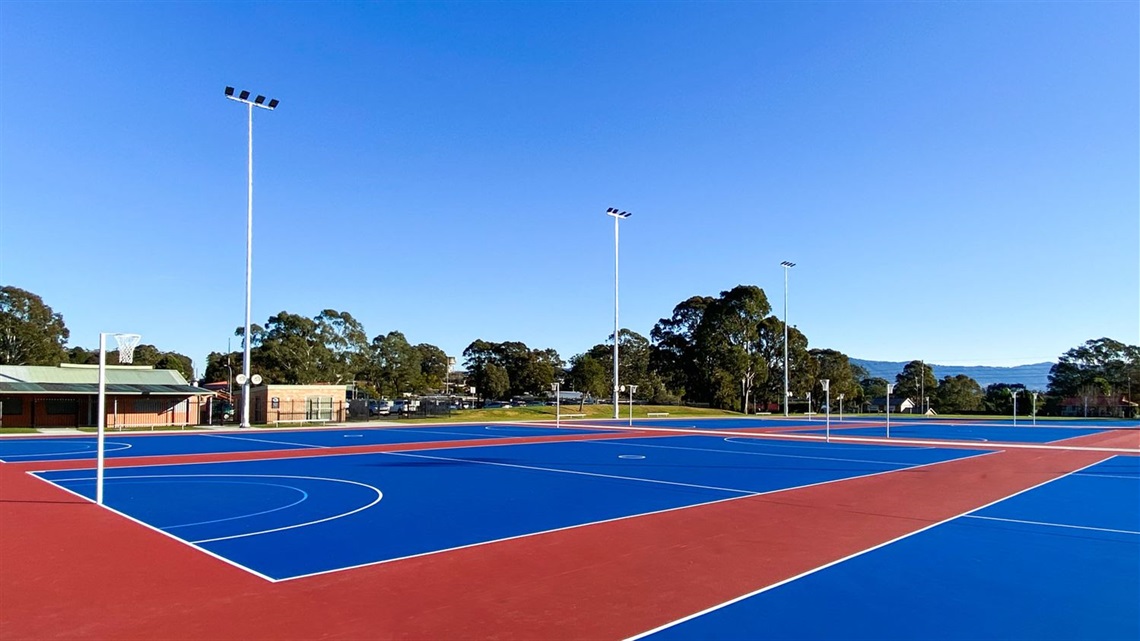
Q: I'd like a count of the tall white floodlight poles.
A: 3